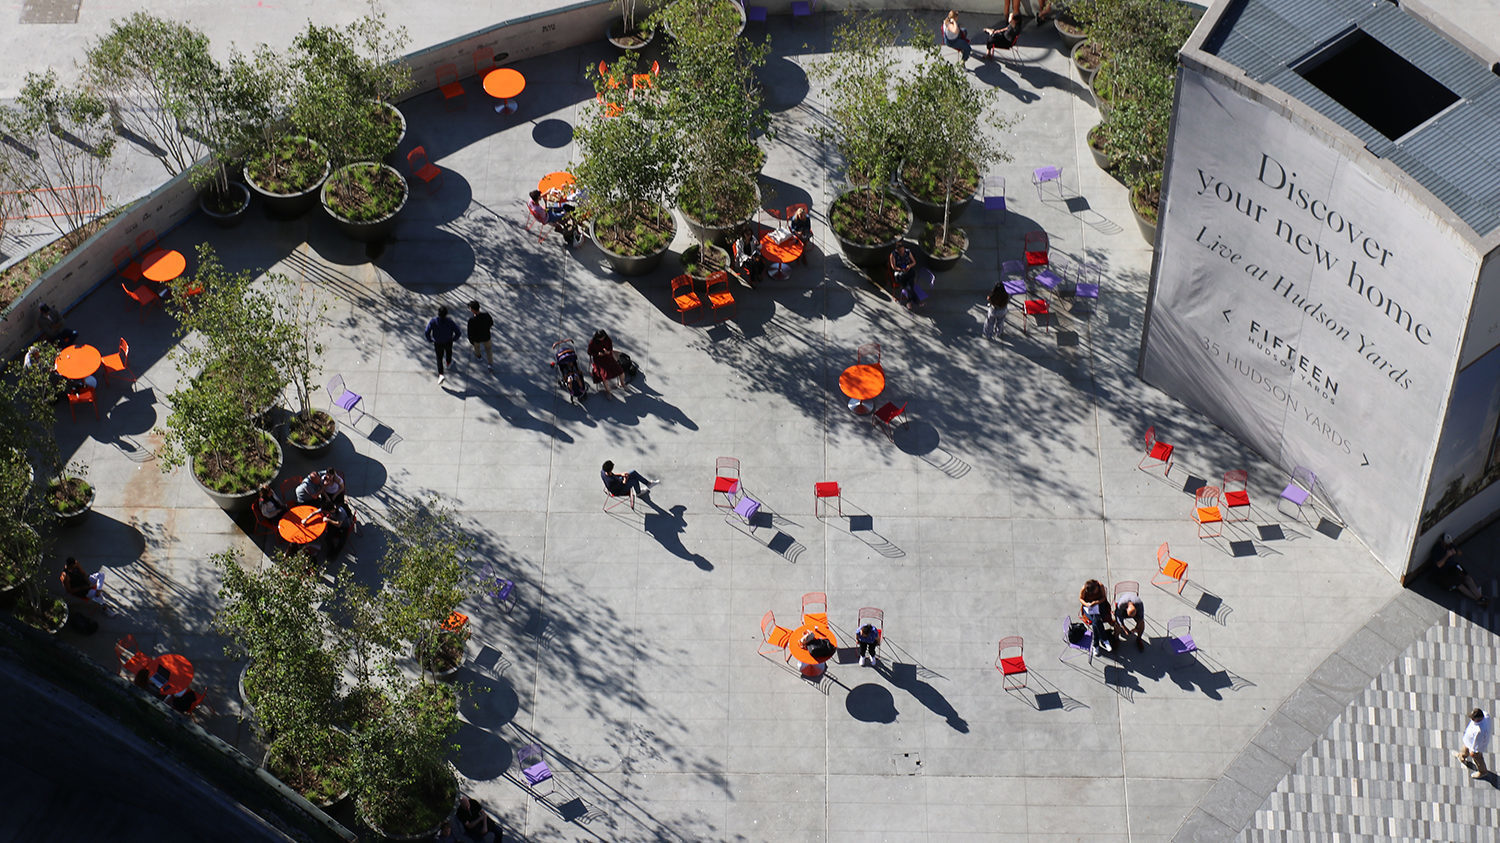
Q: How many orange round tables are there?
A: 9